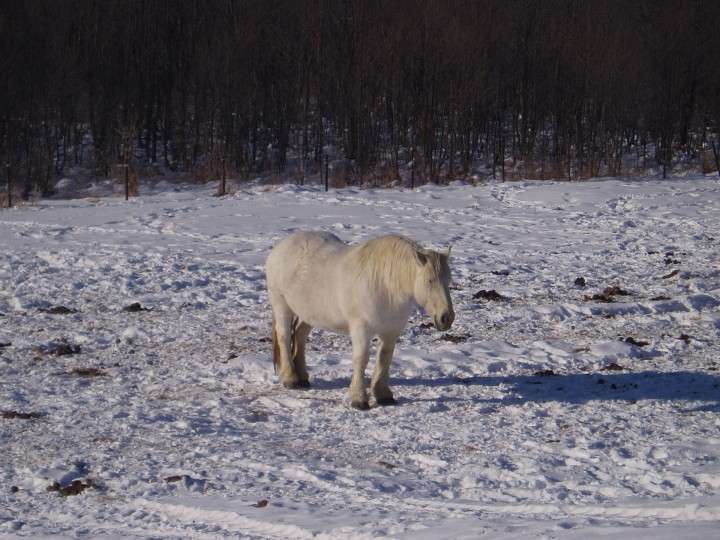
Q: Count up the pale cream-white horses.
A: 1